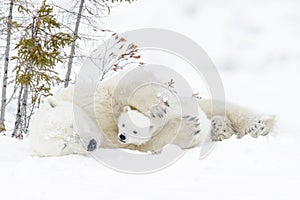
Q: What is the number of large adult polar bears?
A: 1